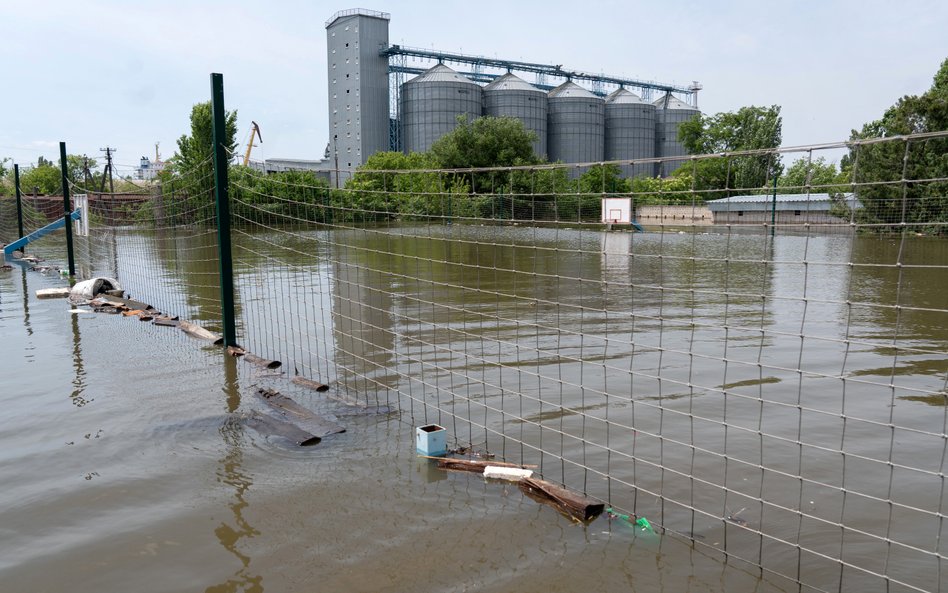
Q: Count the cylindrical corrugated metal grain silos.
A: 5